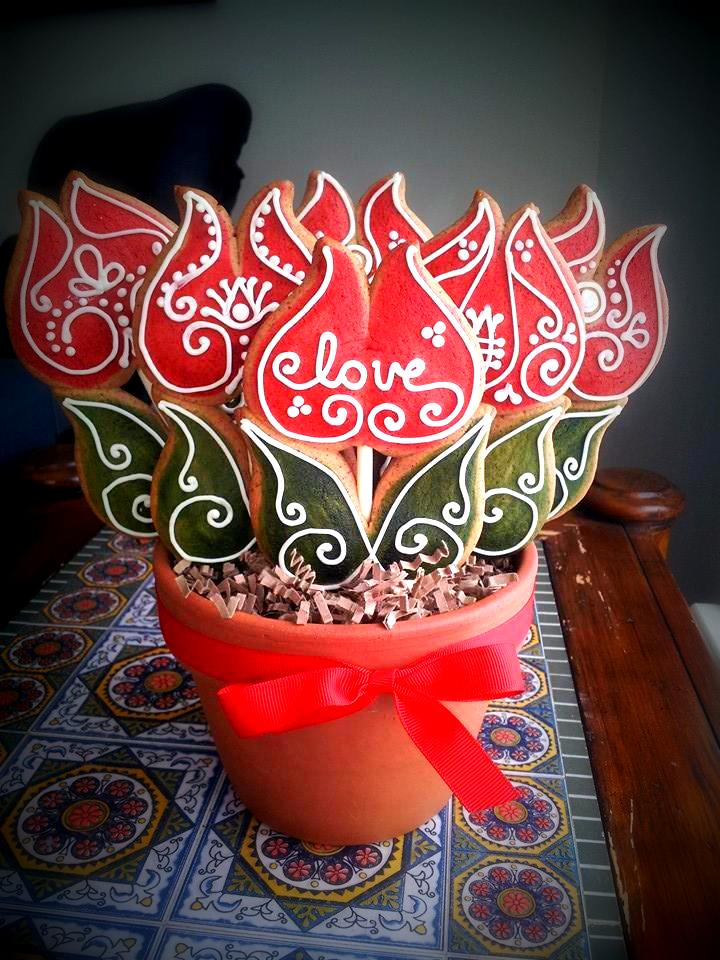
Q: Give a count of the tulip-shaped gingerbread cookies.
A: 6